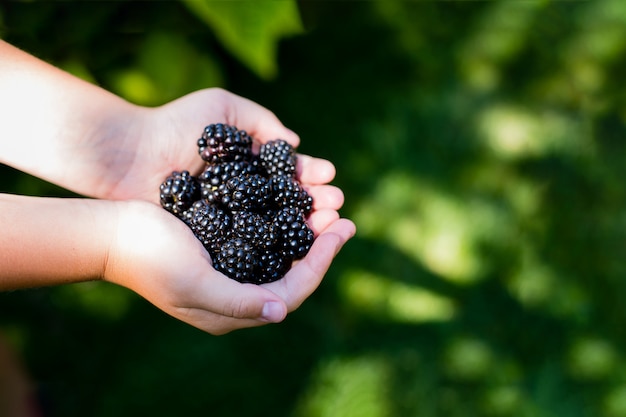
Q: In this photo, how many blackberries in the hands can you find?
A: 11